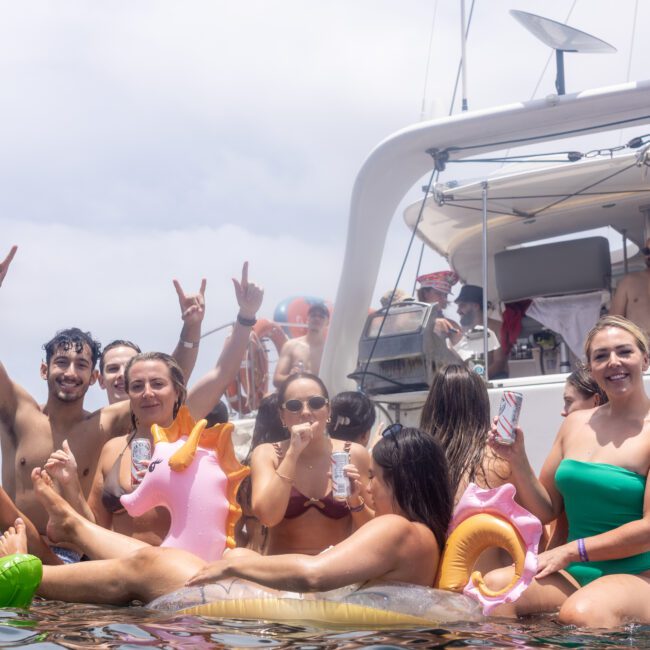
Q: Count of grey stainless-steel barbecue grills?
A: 1